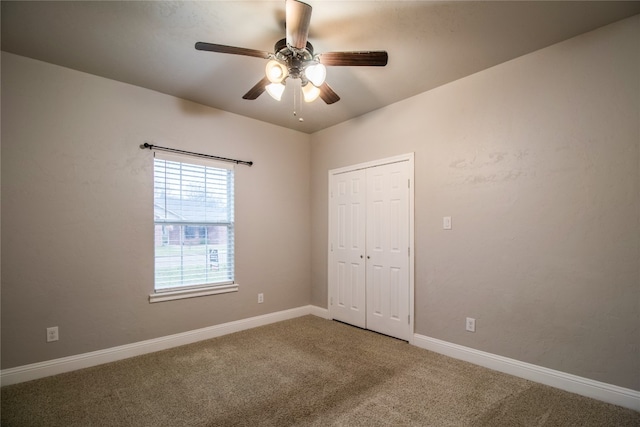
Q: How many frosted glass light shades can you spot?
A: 4